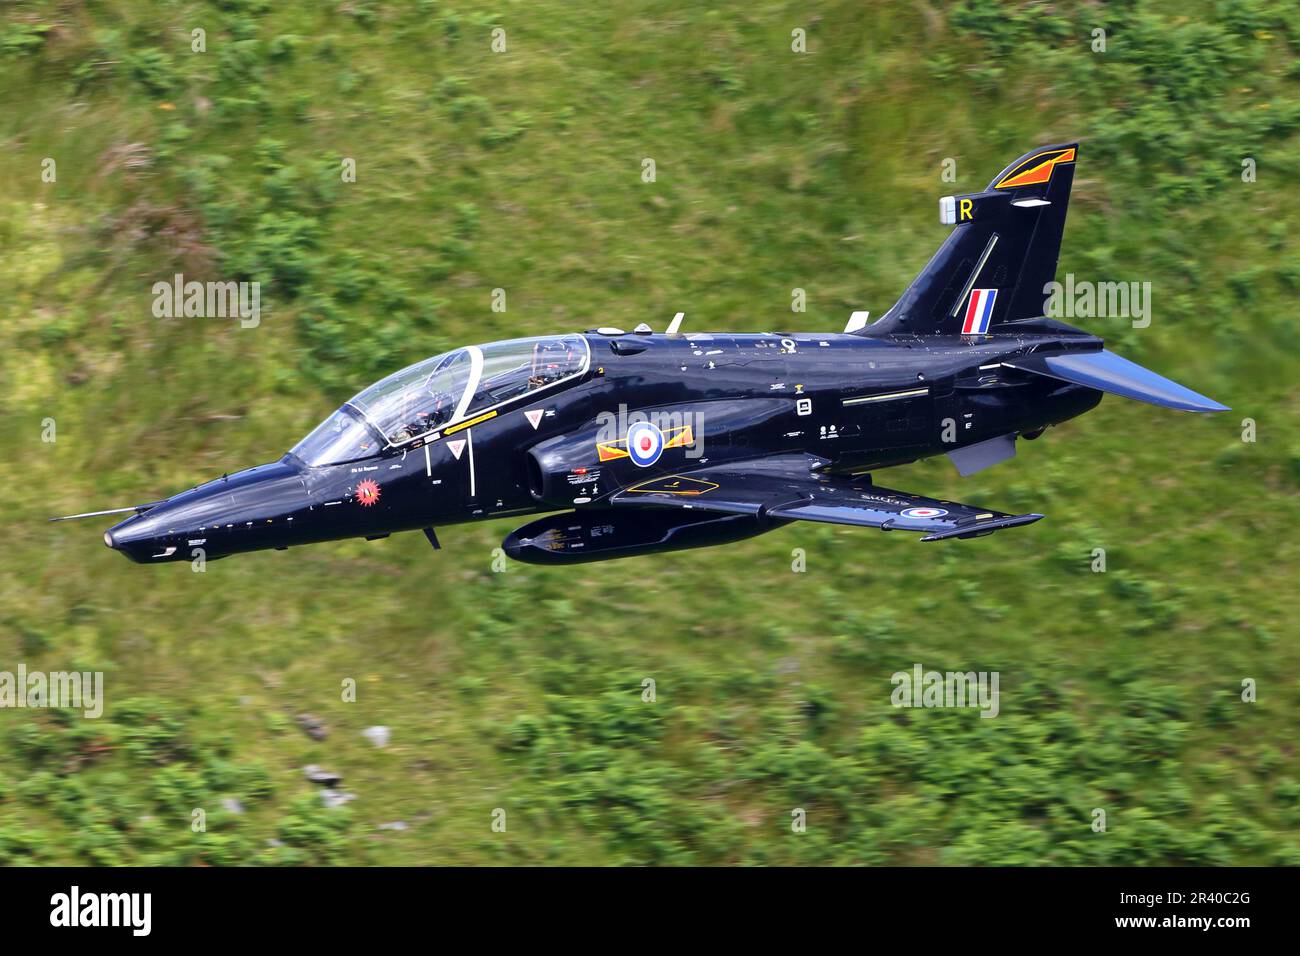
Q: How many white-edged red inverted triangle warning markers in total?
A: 2